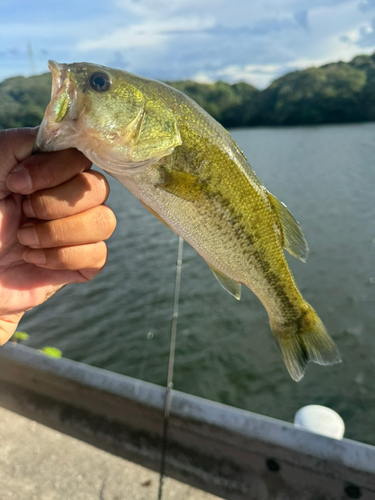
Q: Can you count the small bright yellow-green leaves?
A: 2